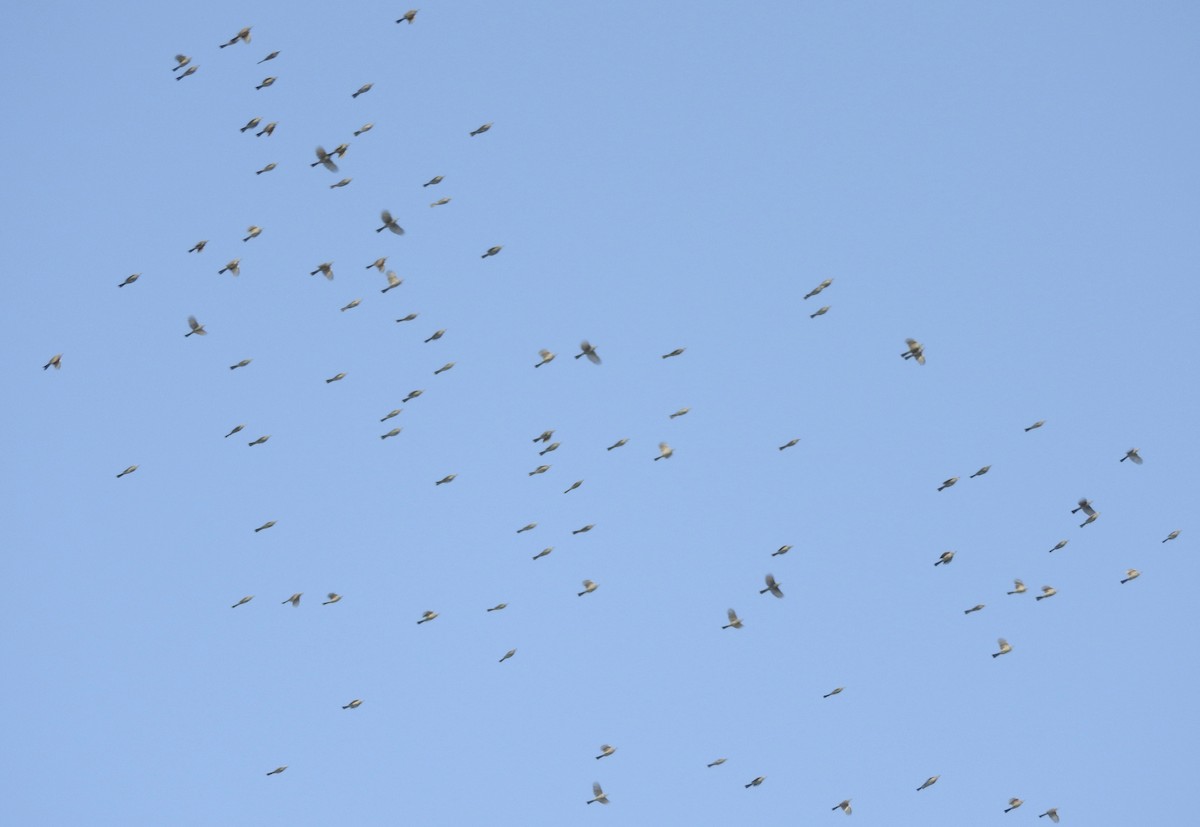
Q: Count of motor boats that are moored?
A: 0